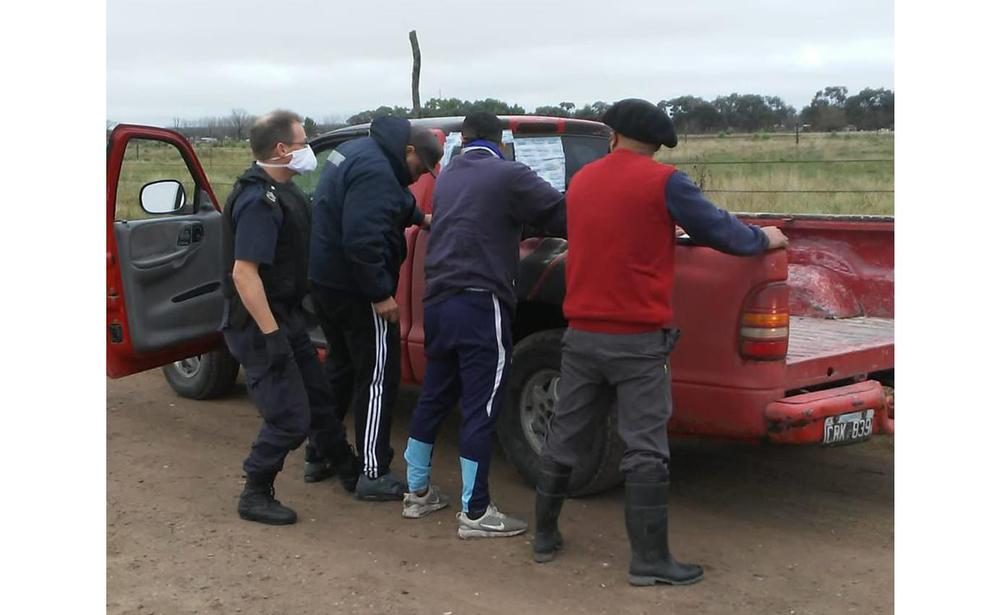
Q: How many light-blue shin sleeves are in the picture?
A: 2